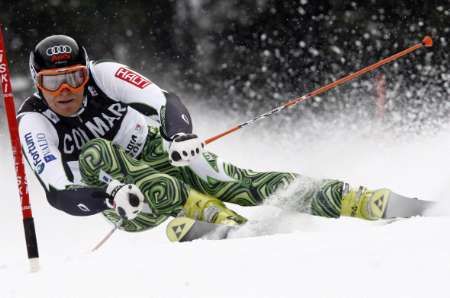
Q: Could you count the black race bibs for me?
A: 1